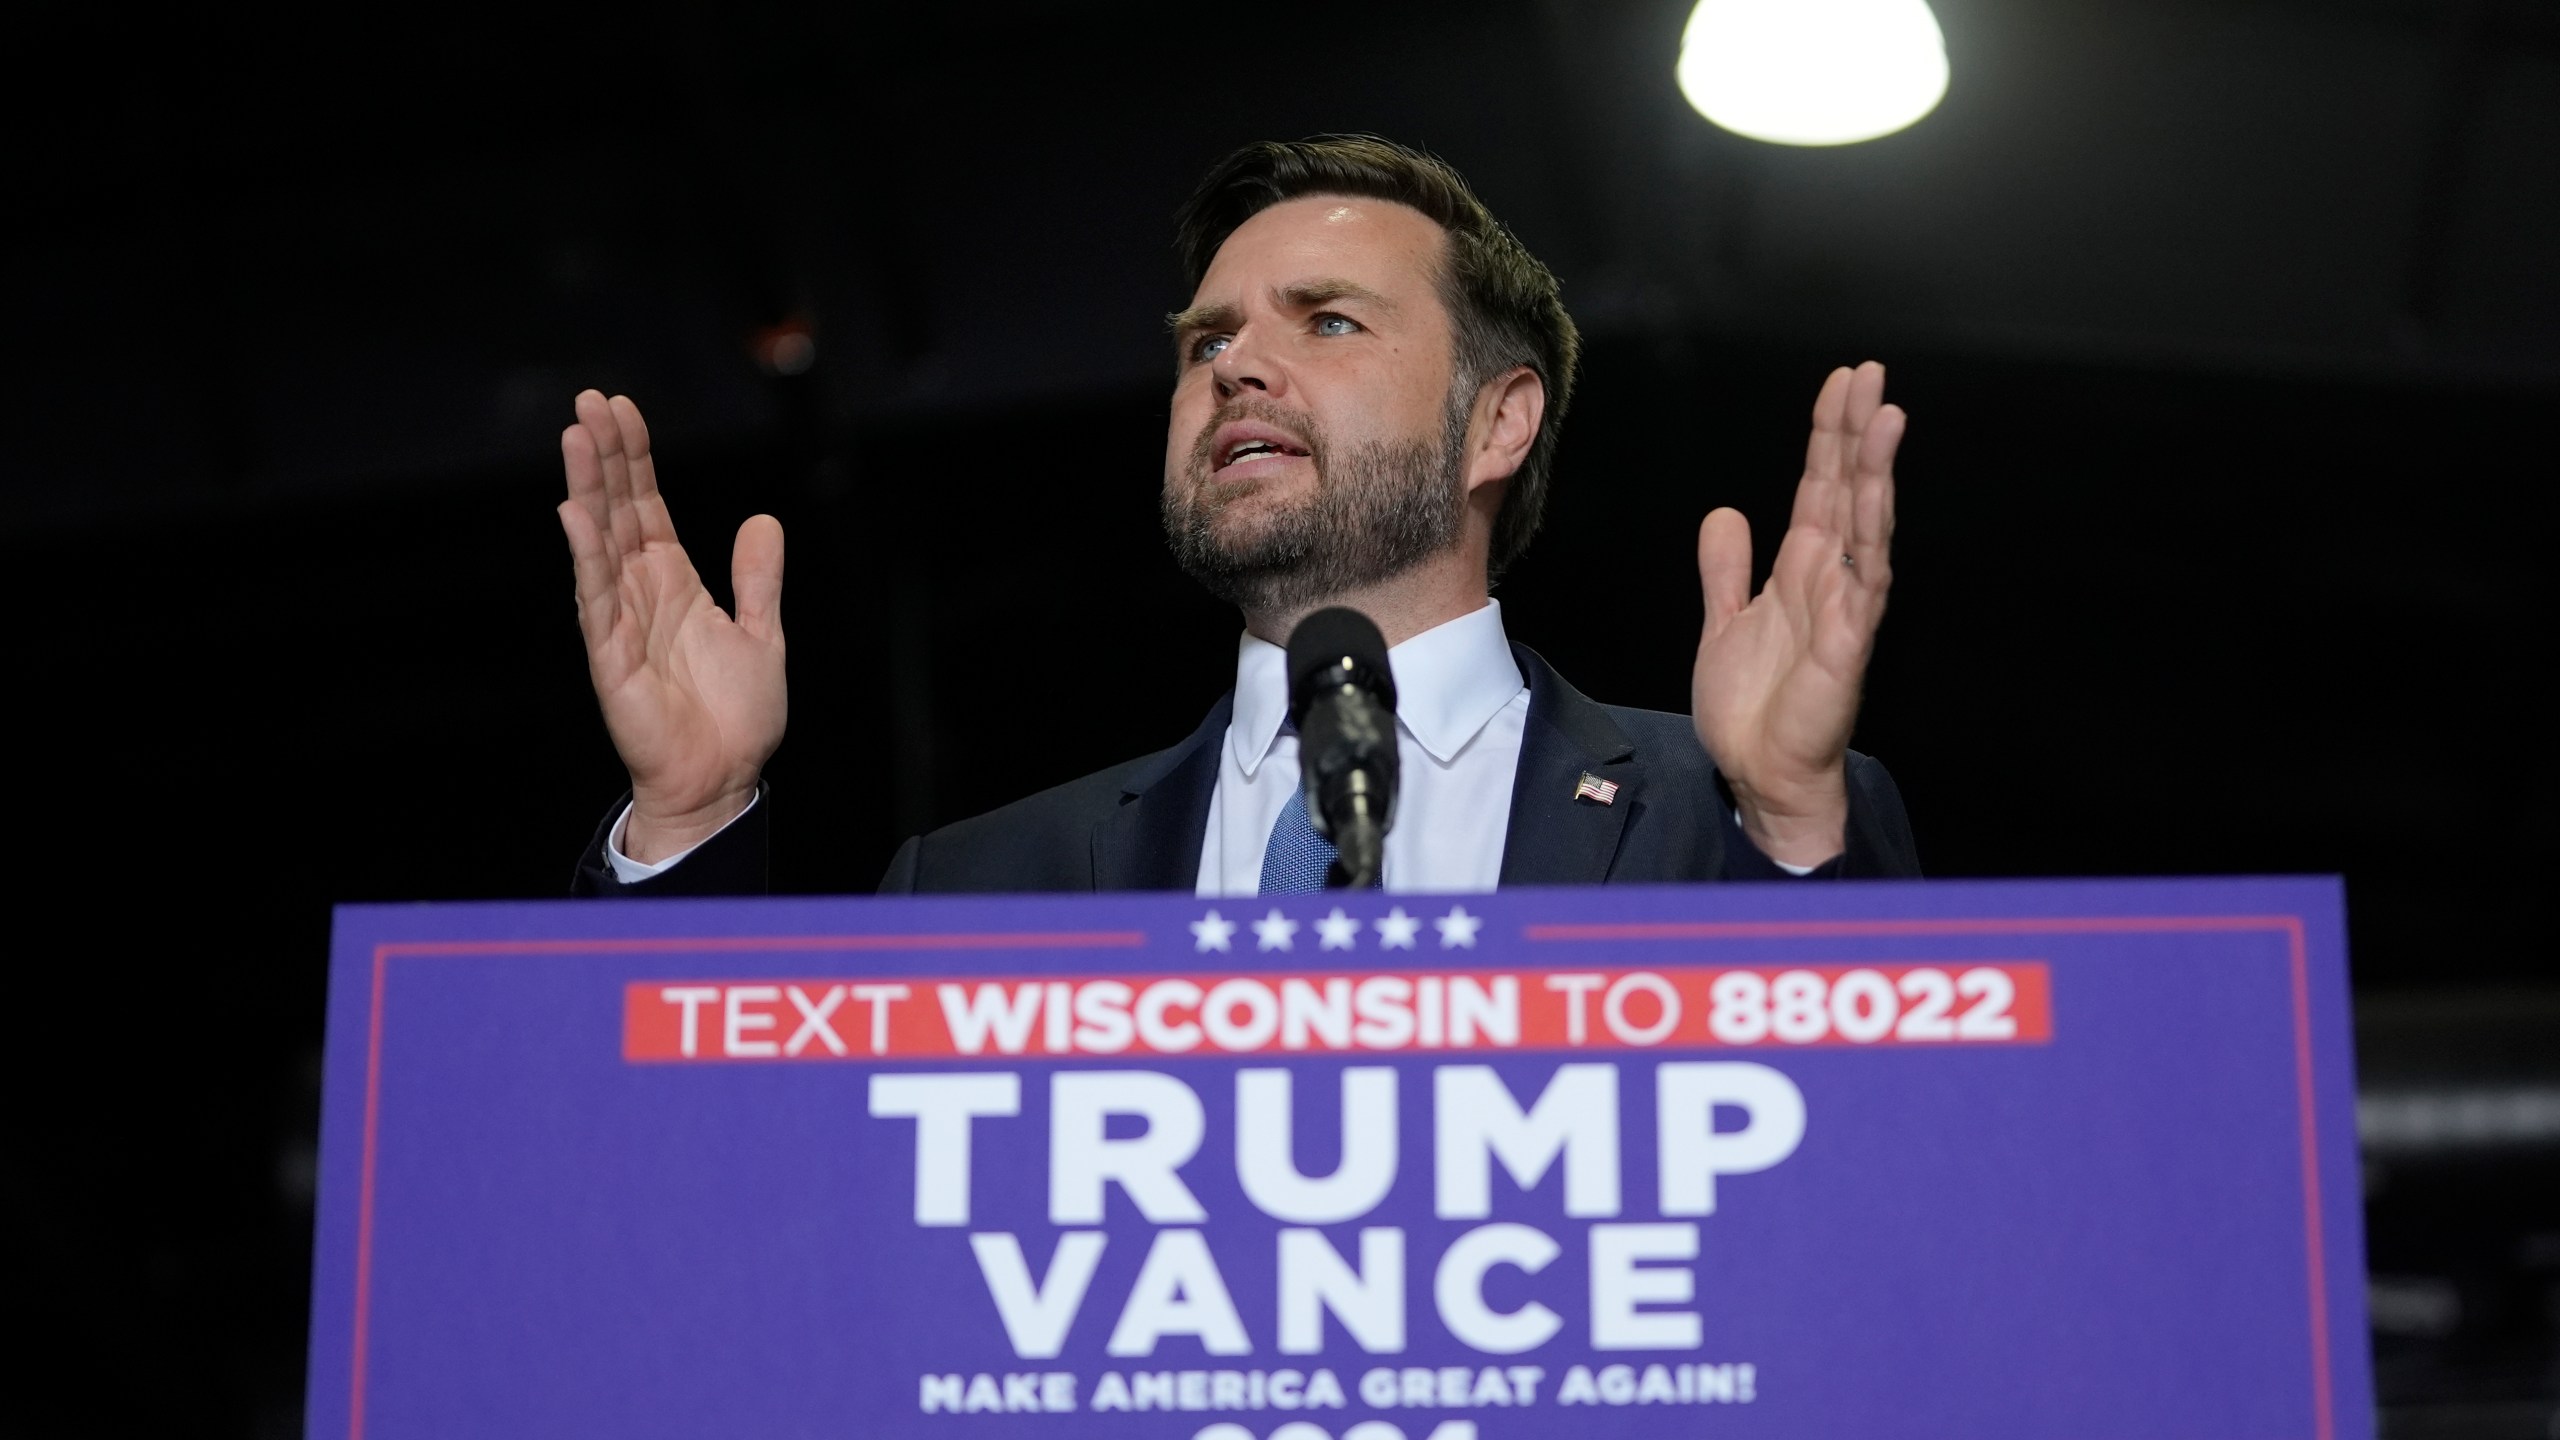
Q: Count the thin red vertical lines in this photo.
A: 2